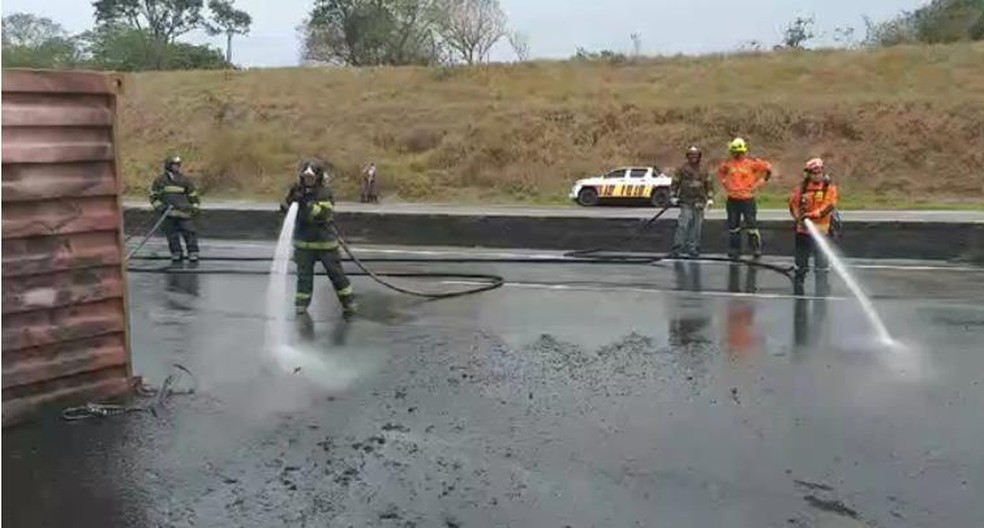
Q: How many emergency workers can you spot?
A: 5